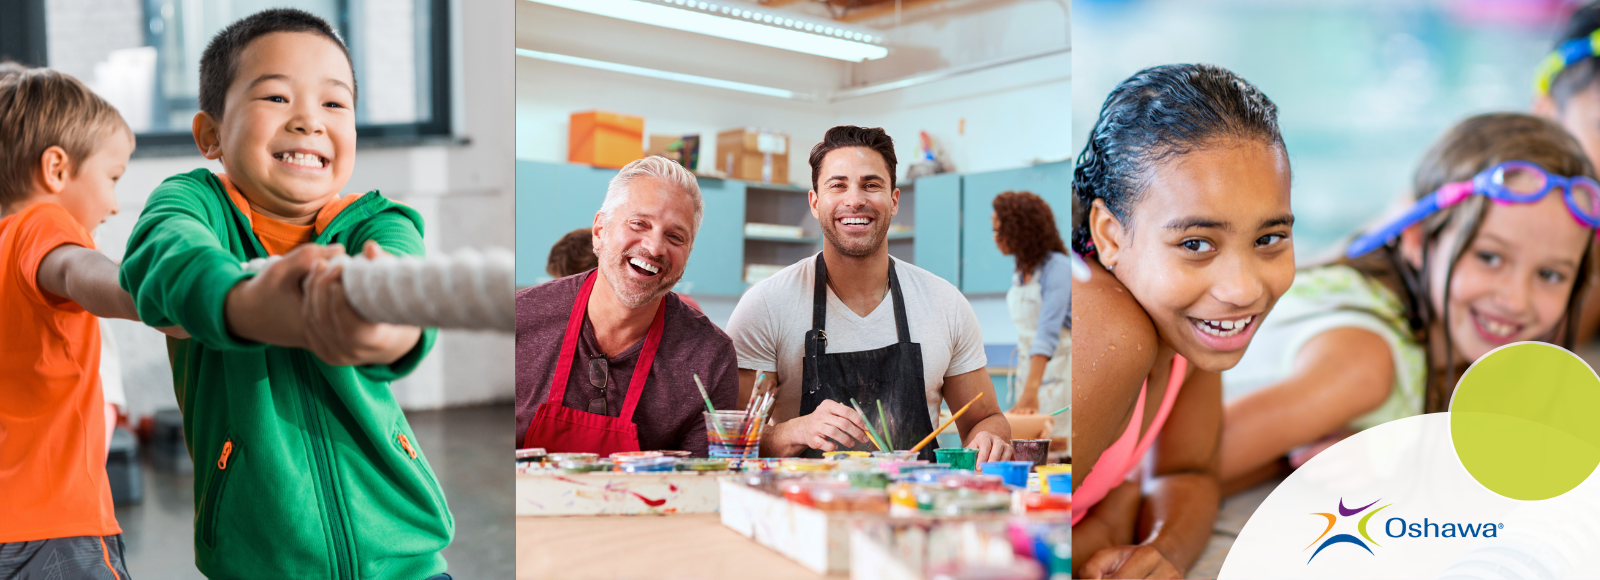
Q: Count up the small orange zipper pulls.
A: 2